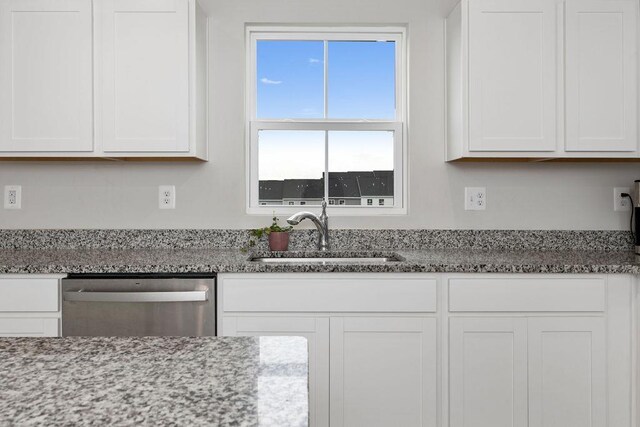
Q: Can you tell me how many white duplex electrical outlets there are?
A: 4